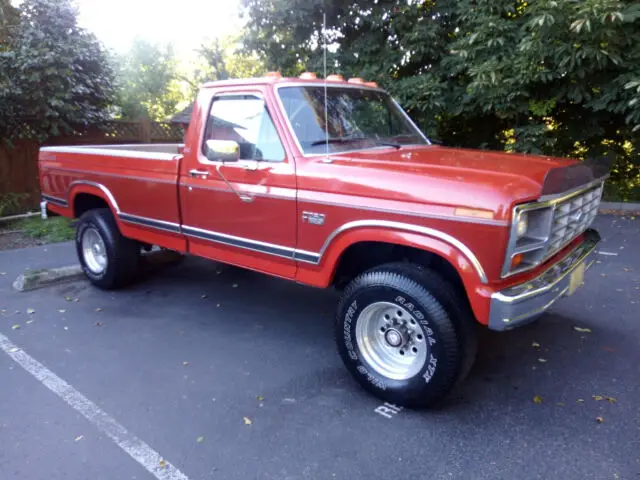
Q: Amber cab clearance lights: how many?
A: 5